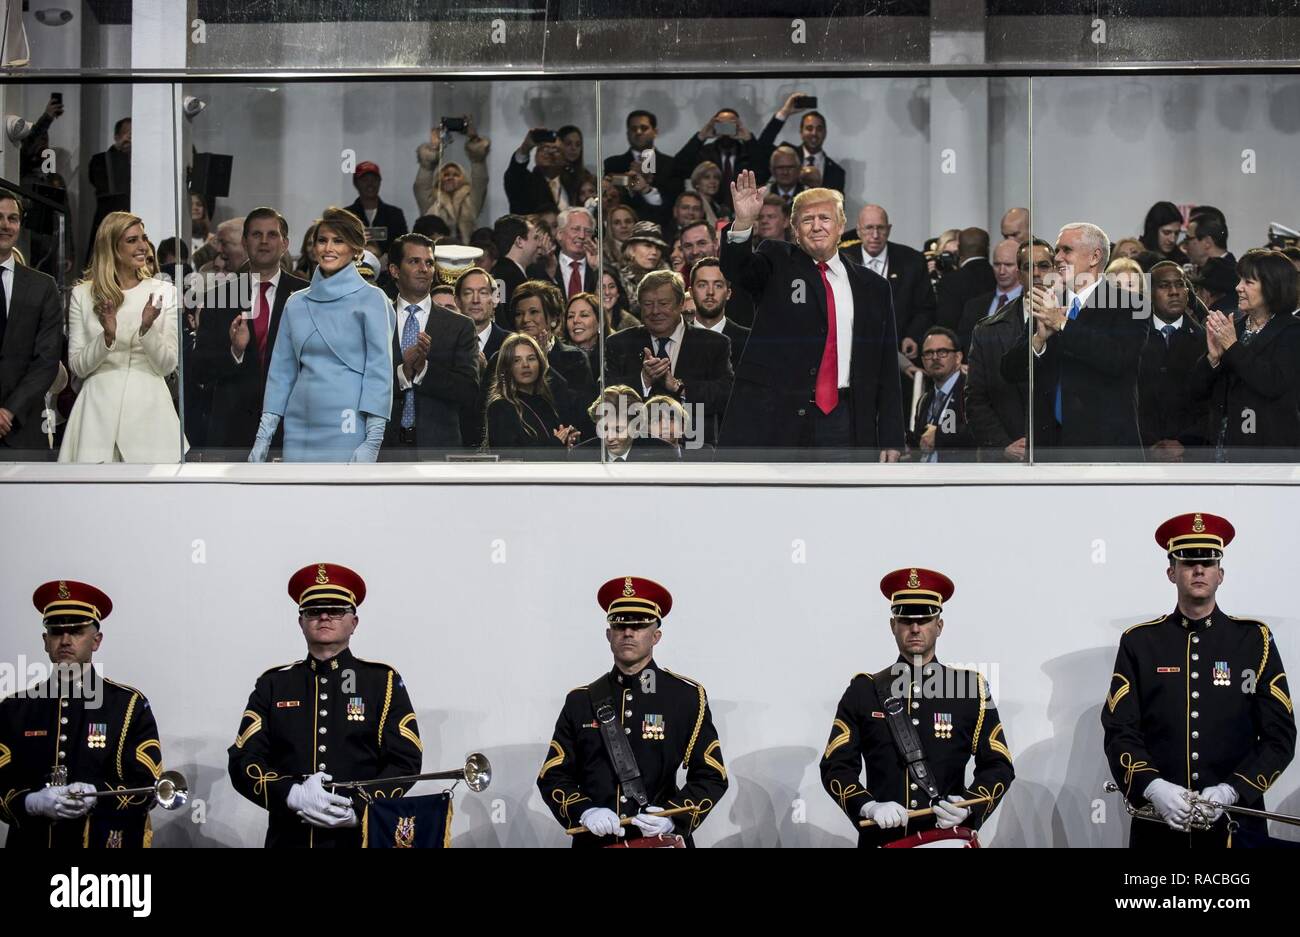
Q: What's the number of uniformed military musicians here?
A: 5